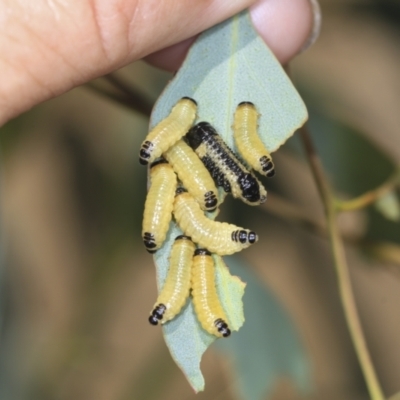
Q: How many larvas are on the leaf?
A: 8